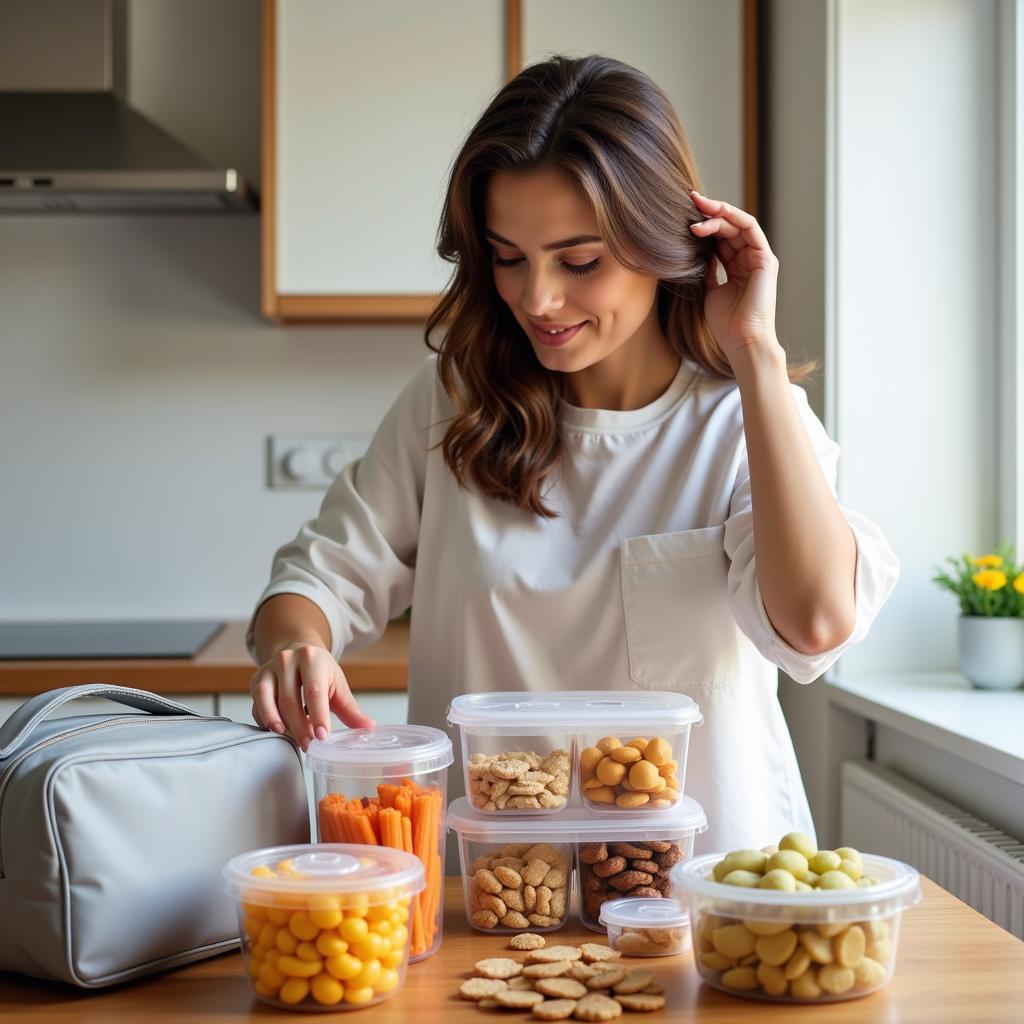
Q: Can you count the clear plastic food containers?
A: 6